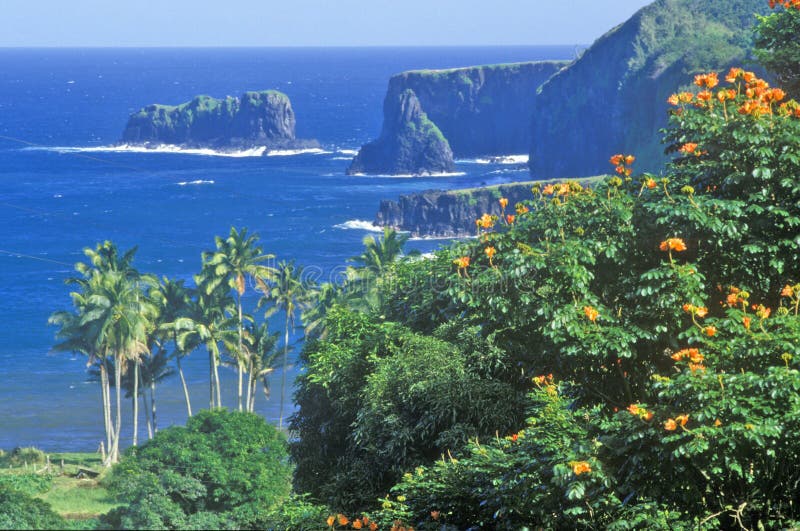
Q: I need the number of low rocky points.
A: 1